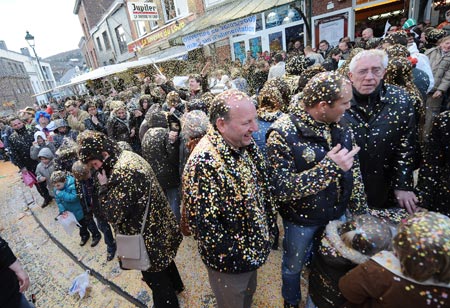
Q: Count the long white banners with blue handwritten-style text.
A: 1